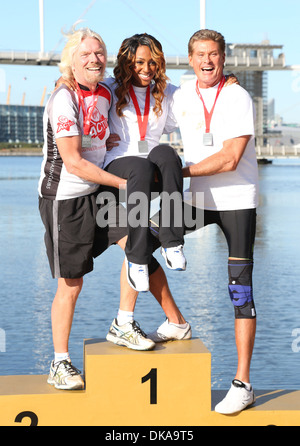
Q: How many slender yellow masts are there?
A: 3